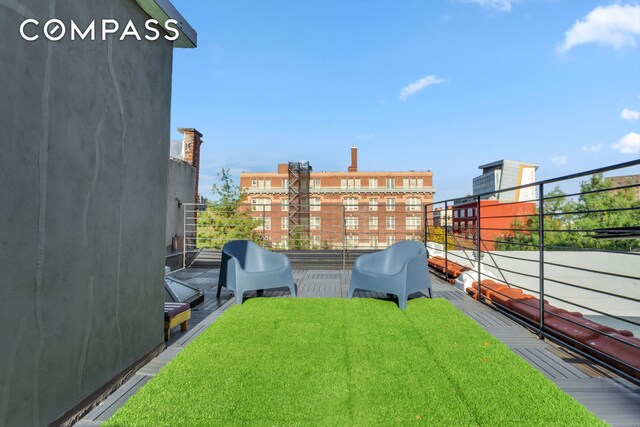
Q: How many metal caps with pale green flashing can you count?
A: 1